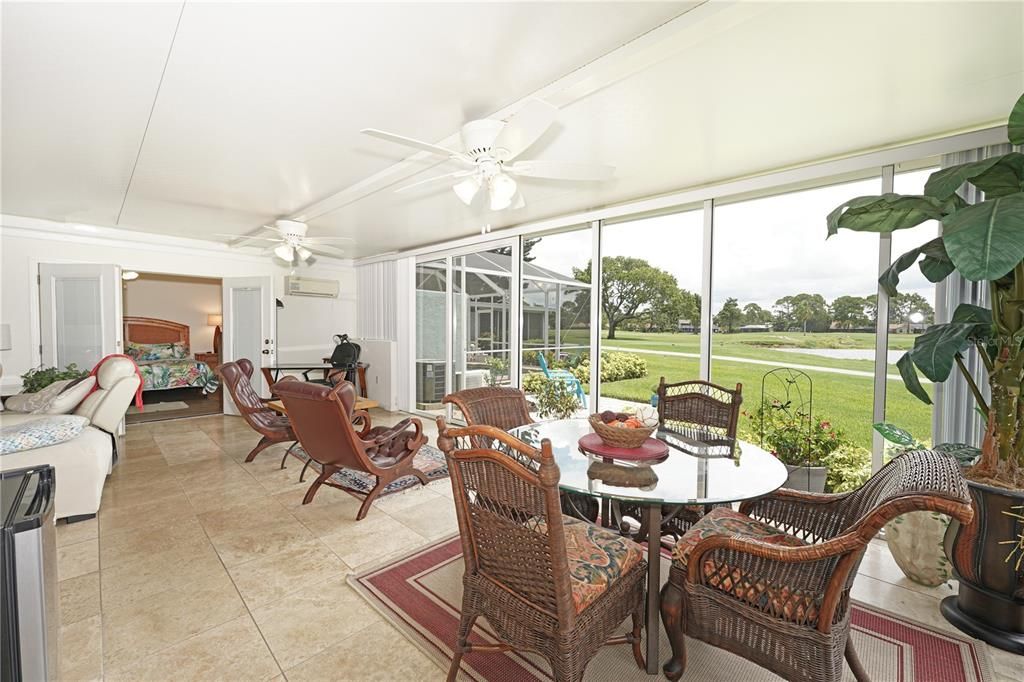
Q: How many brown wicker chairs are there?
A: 4